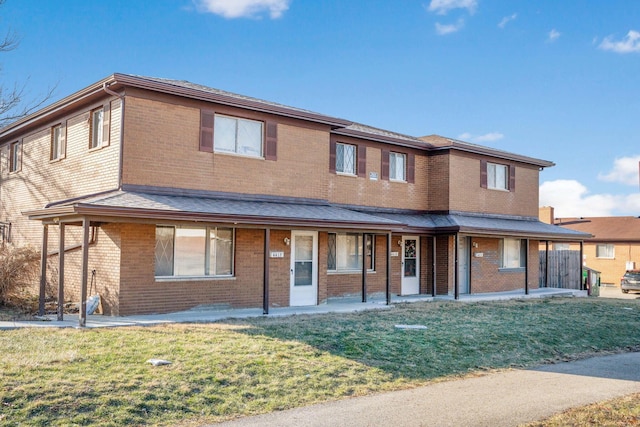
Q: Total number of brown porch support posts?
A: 11